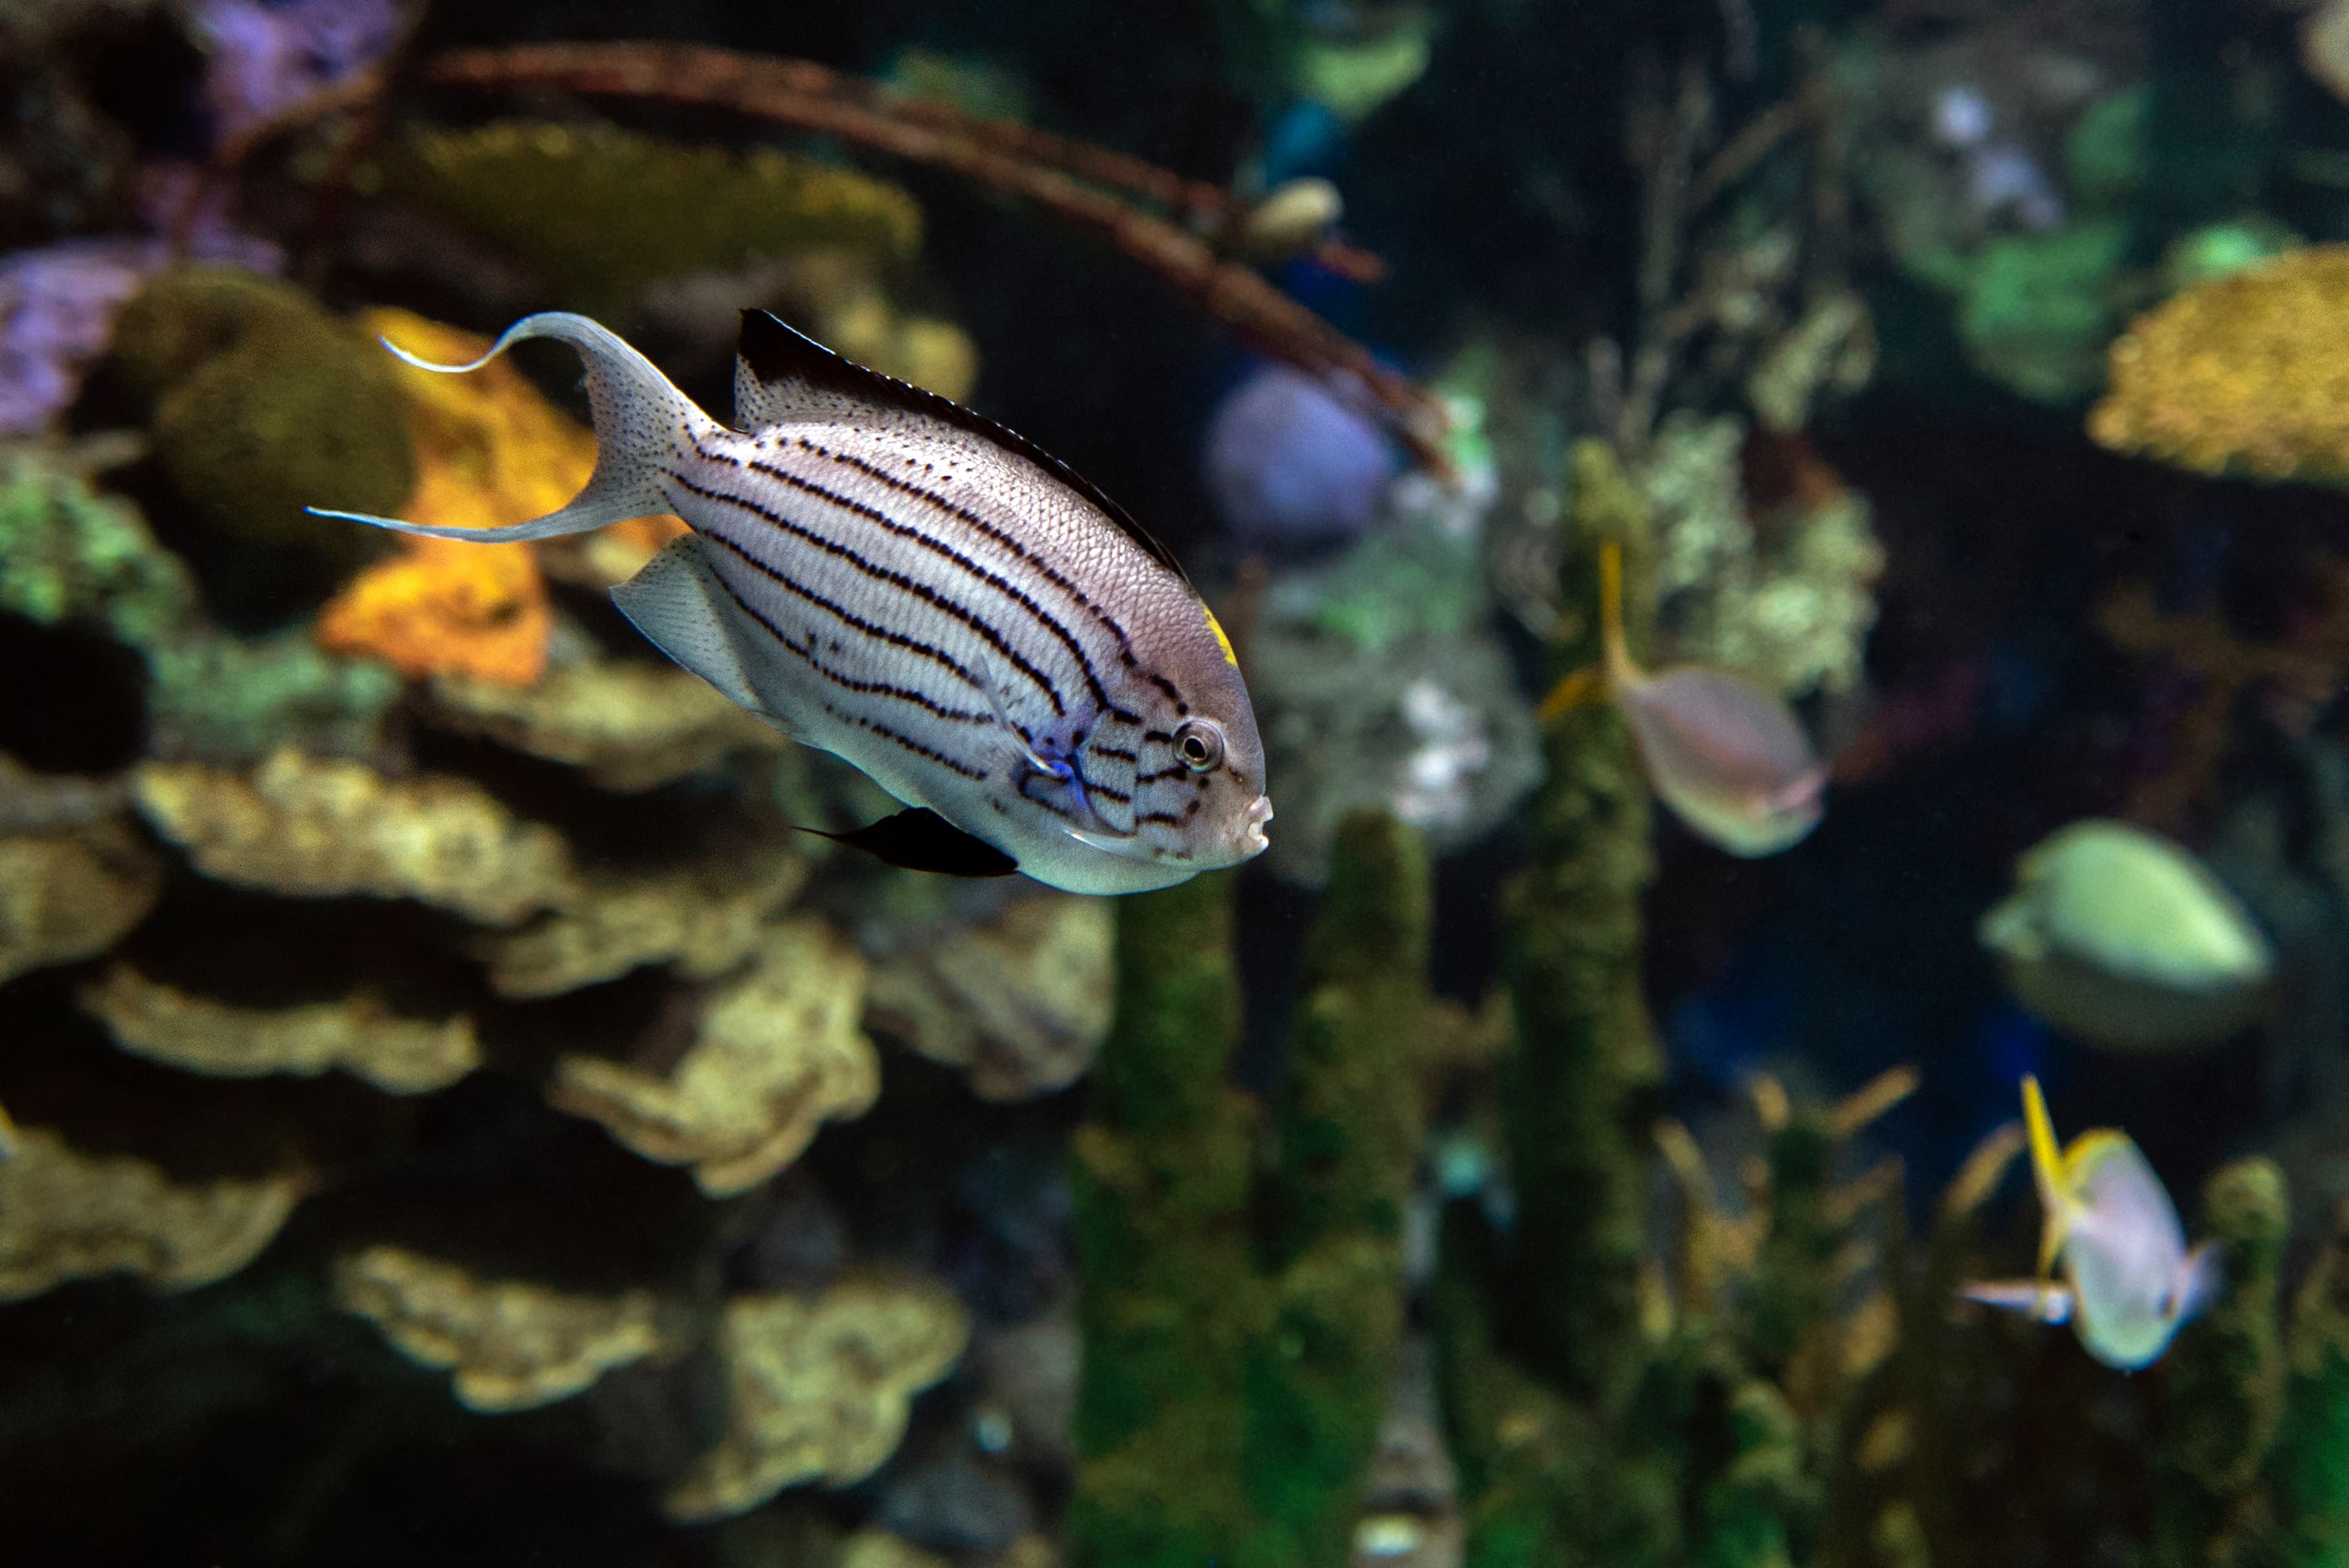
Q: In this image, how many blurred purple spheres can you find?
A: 1